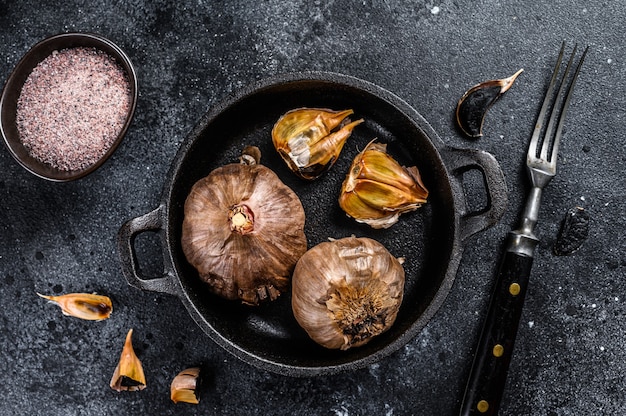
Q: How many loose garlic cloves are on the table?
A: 5